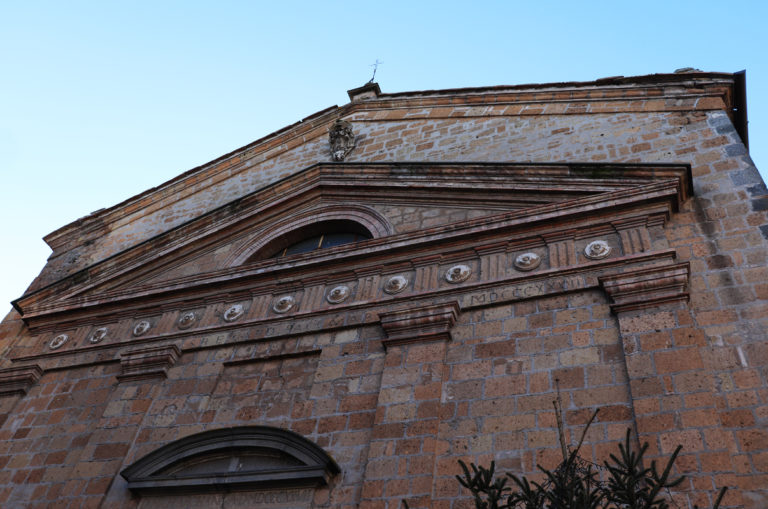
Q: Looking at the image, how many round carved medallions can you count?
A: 11